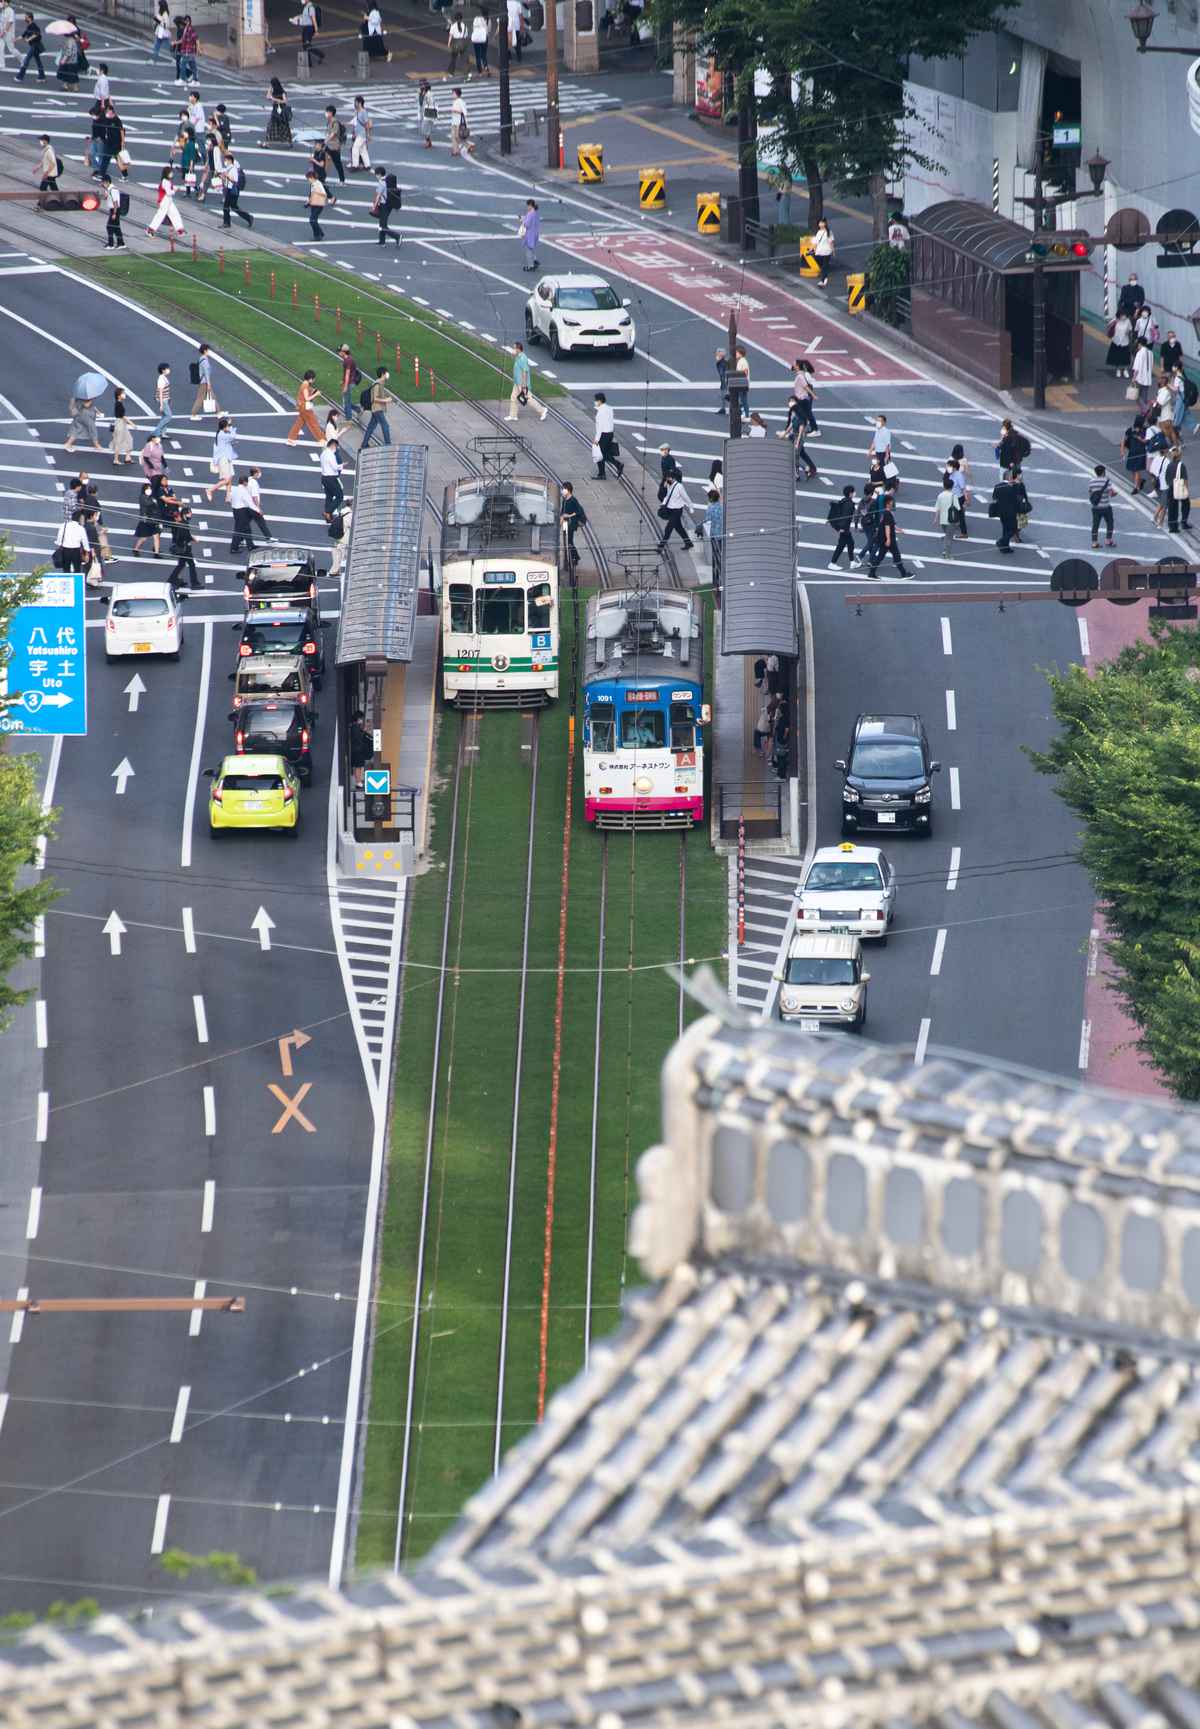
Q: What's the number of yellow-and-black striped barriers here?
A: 5